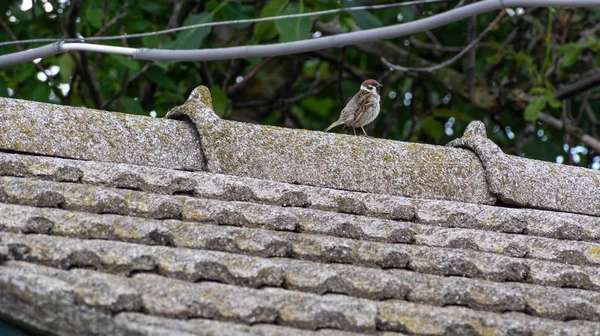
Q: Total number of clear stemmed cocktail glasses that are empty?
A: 0